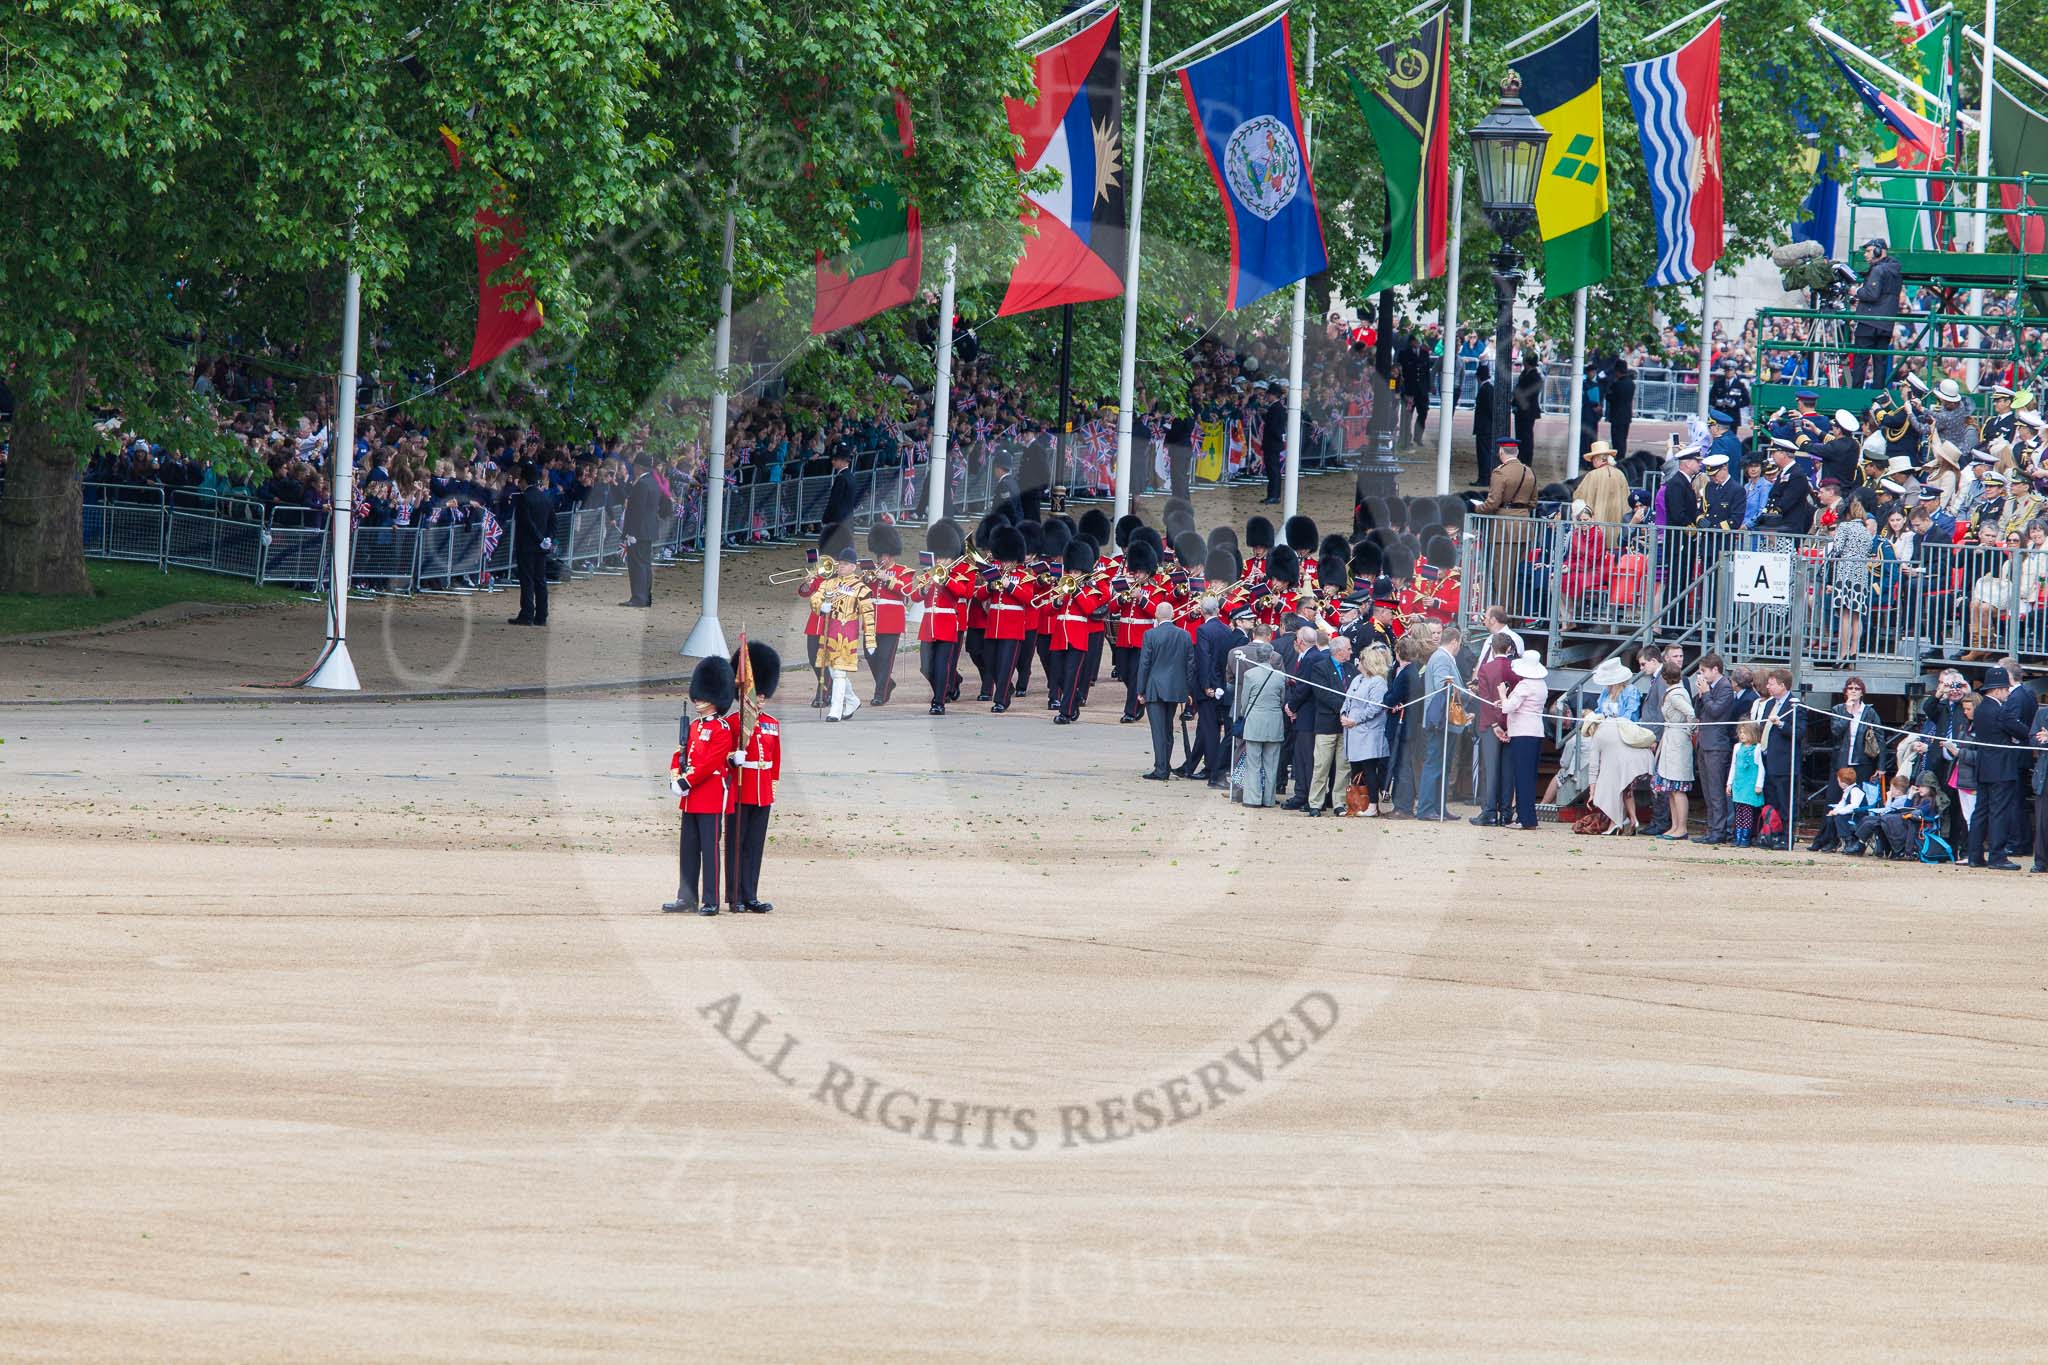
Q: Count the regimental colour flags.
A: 1